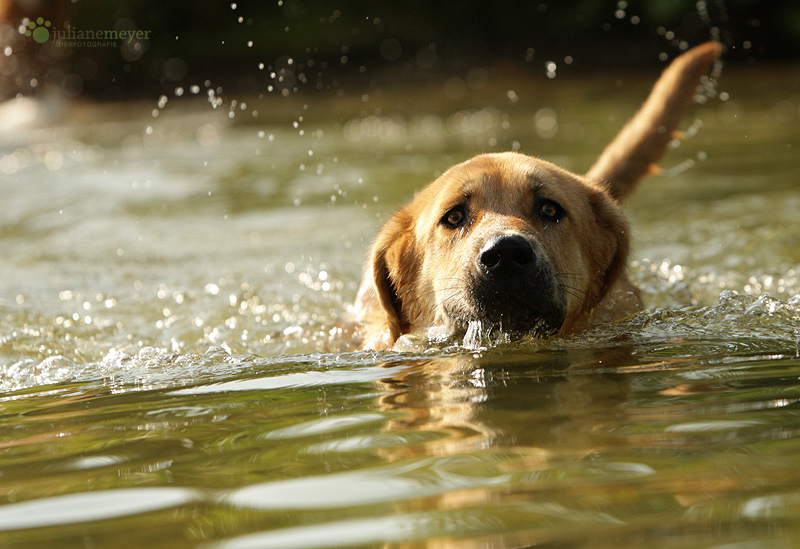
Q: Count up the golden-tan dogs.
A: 1